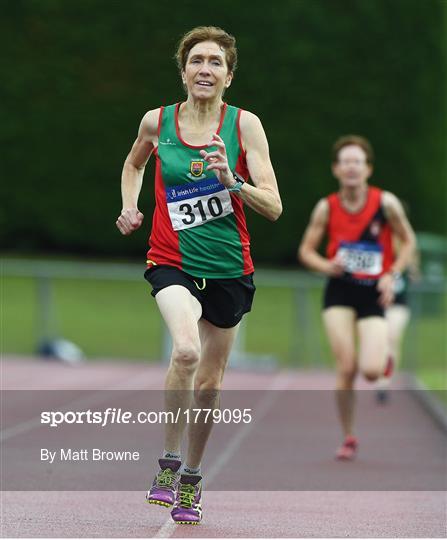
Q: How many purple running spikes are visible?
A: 2